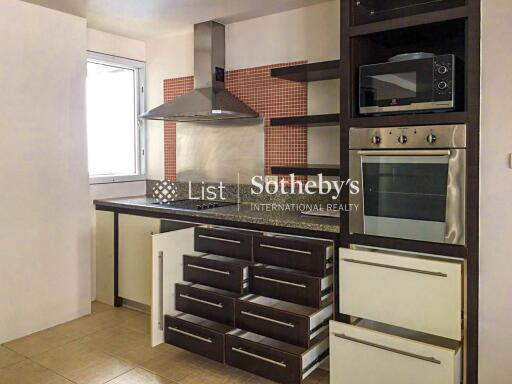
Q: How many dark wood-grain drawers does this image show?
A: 8